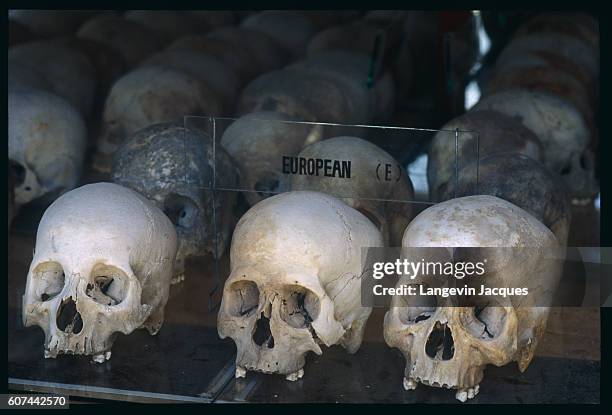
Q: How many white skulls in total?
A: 3